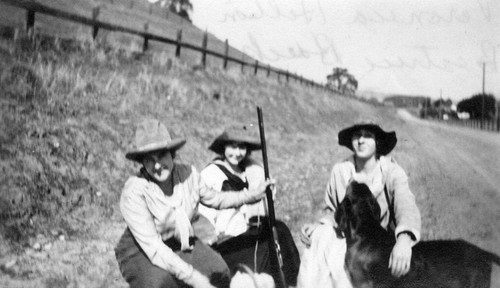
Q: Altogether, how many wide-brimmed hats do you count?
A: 3